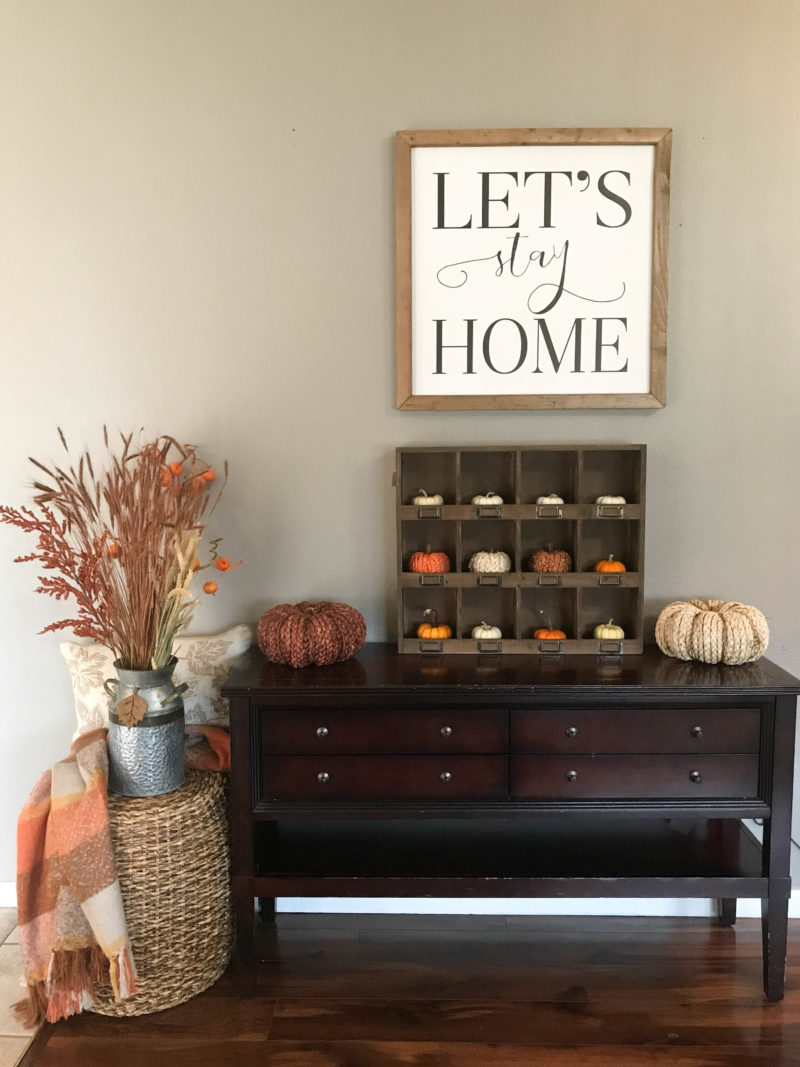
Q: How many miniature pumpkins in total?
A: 12